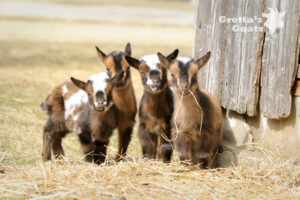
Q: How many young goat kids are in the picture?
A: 4